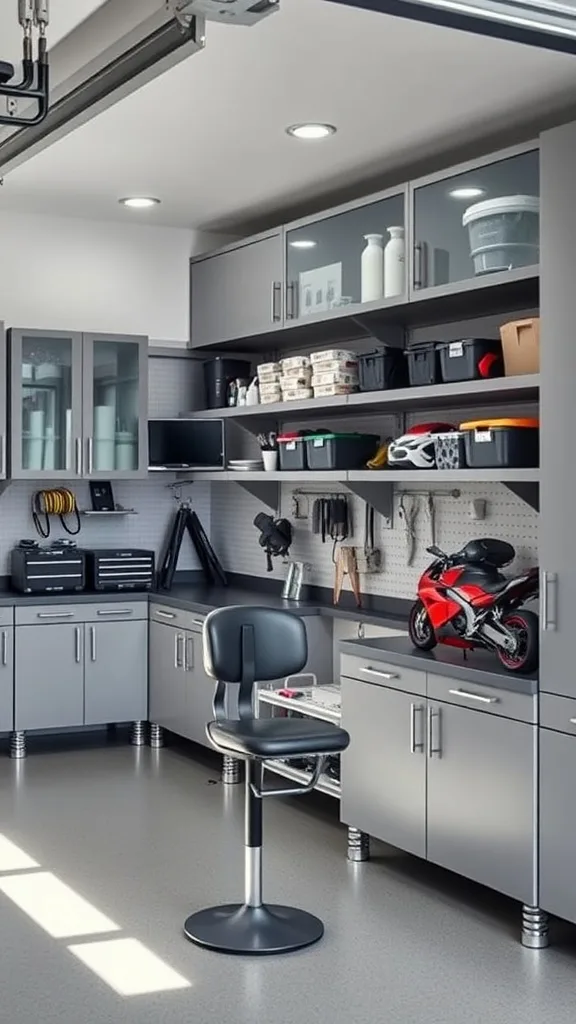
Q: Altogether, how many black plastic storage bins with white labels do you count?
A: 4